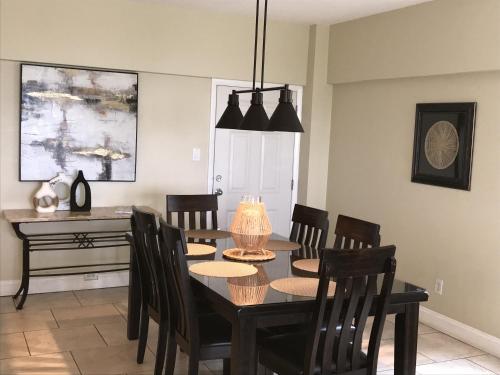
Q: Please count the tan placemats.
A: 6